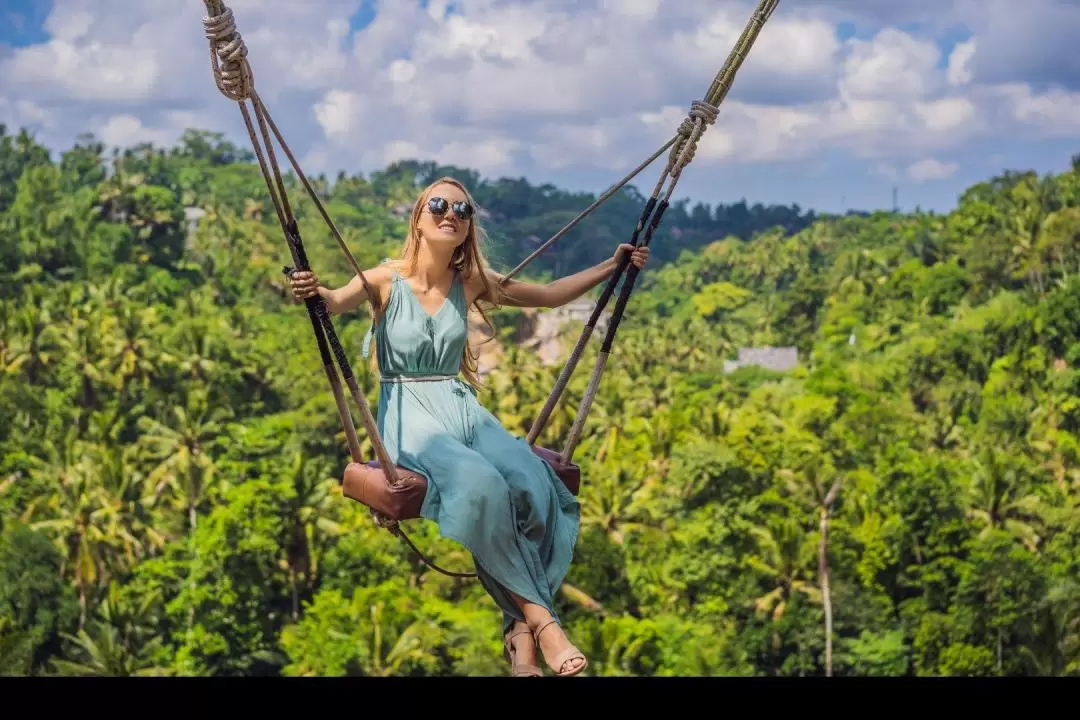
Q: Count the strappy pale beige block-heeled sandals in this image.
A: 2